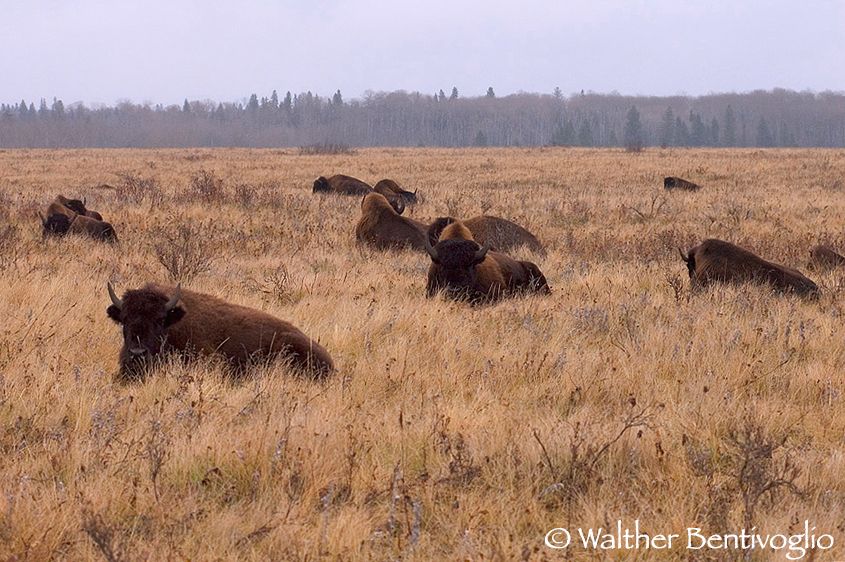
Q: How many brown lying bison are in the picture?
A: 11